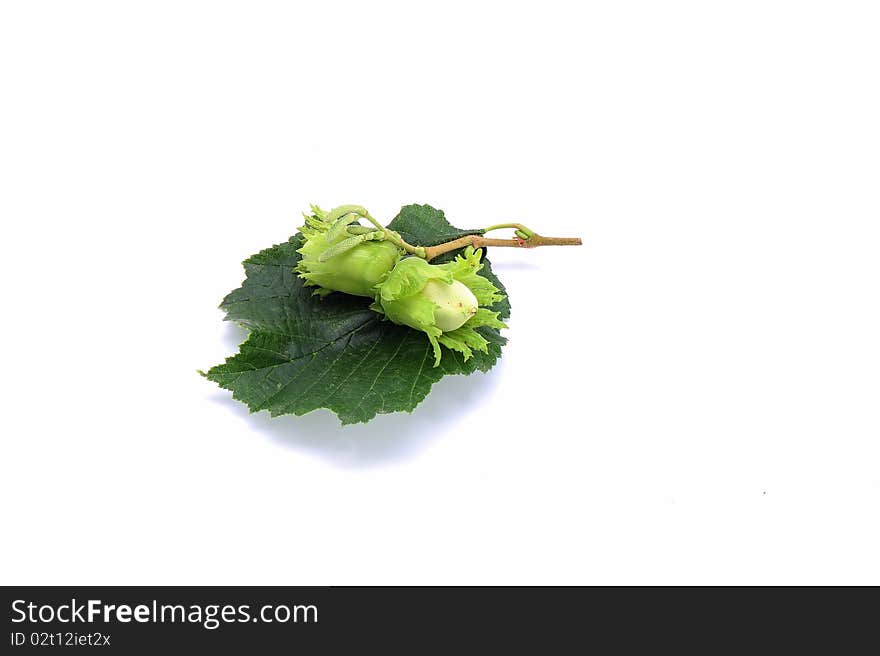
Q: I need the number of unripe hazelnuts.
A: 2